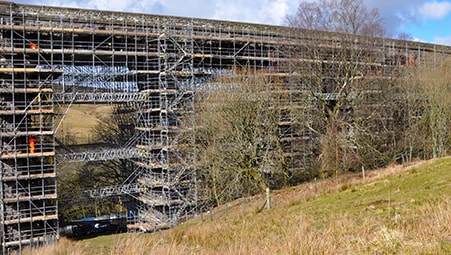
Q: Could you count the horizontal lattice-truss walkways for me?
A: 3